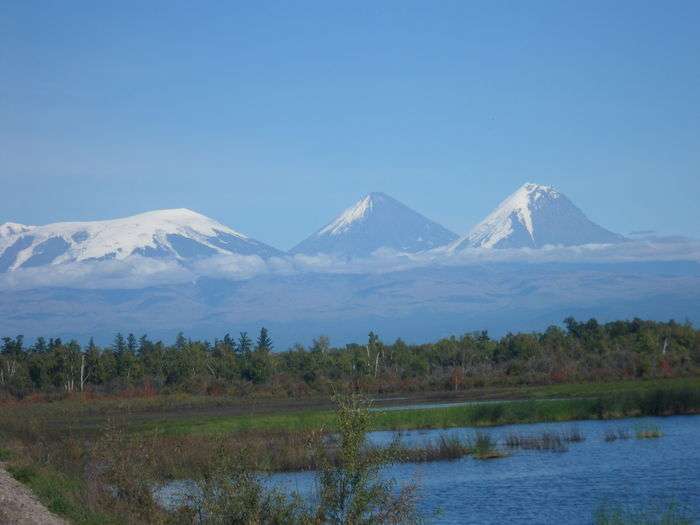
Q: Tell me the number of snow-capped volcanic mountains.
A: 3